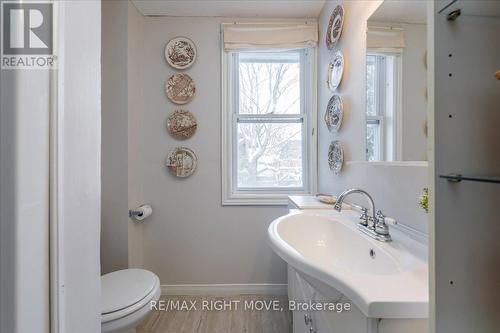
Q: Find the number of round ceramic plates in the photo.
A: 8